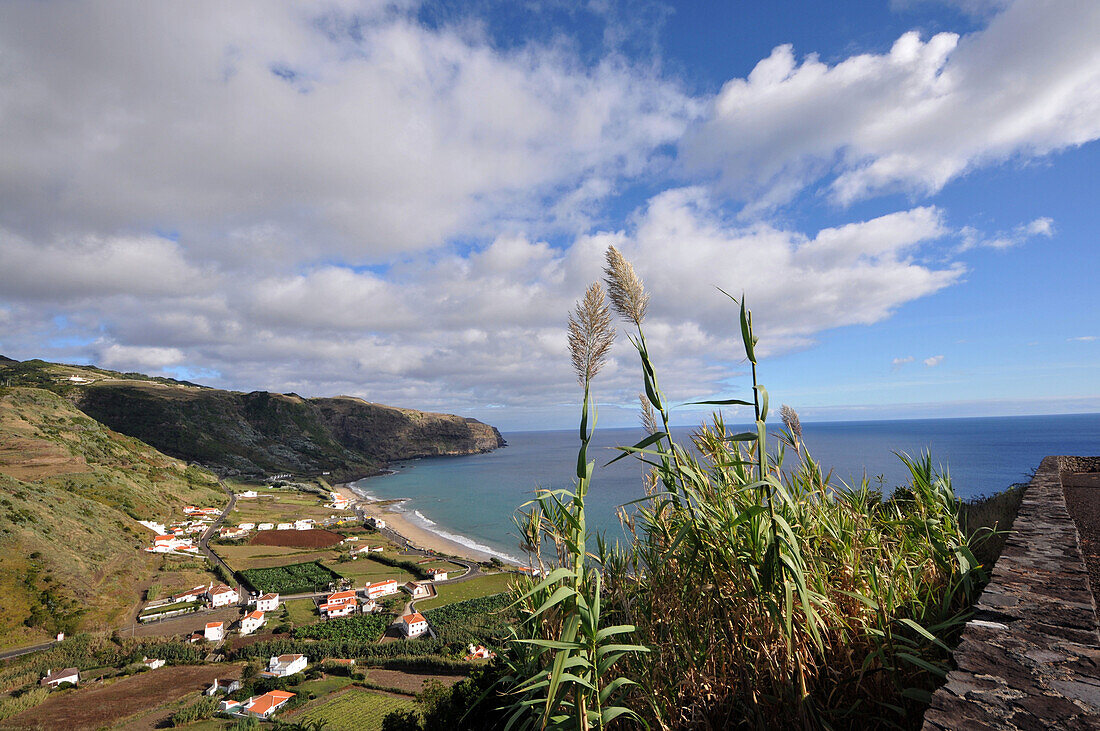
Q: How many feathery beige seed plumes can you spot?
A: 4